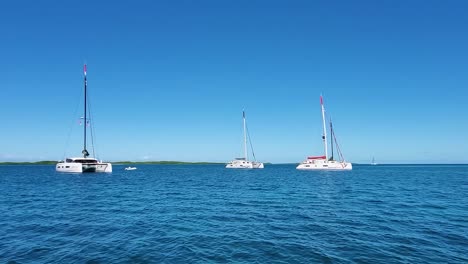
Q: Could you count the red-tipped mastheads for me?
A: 2